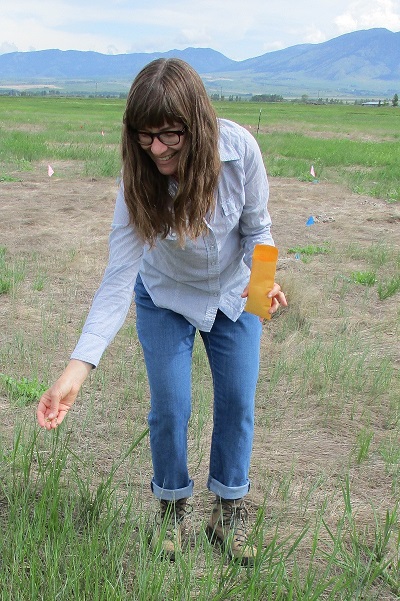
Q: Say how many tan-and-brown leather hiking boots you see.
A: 2